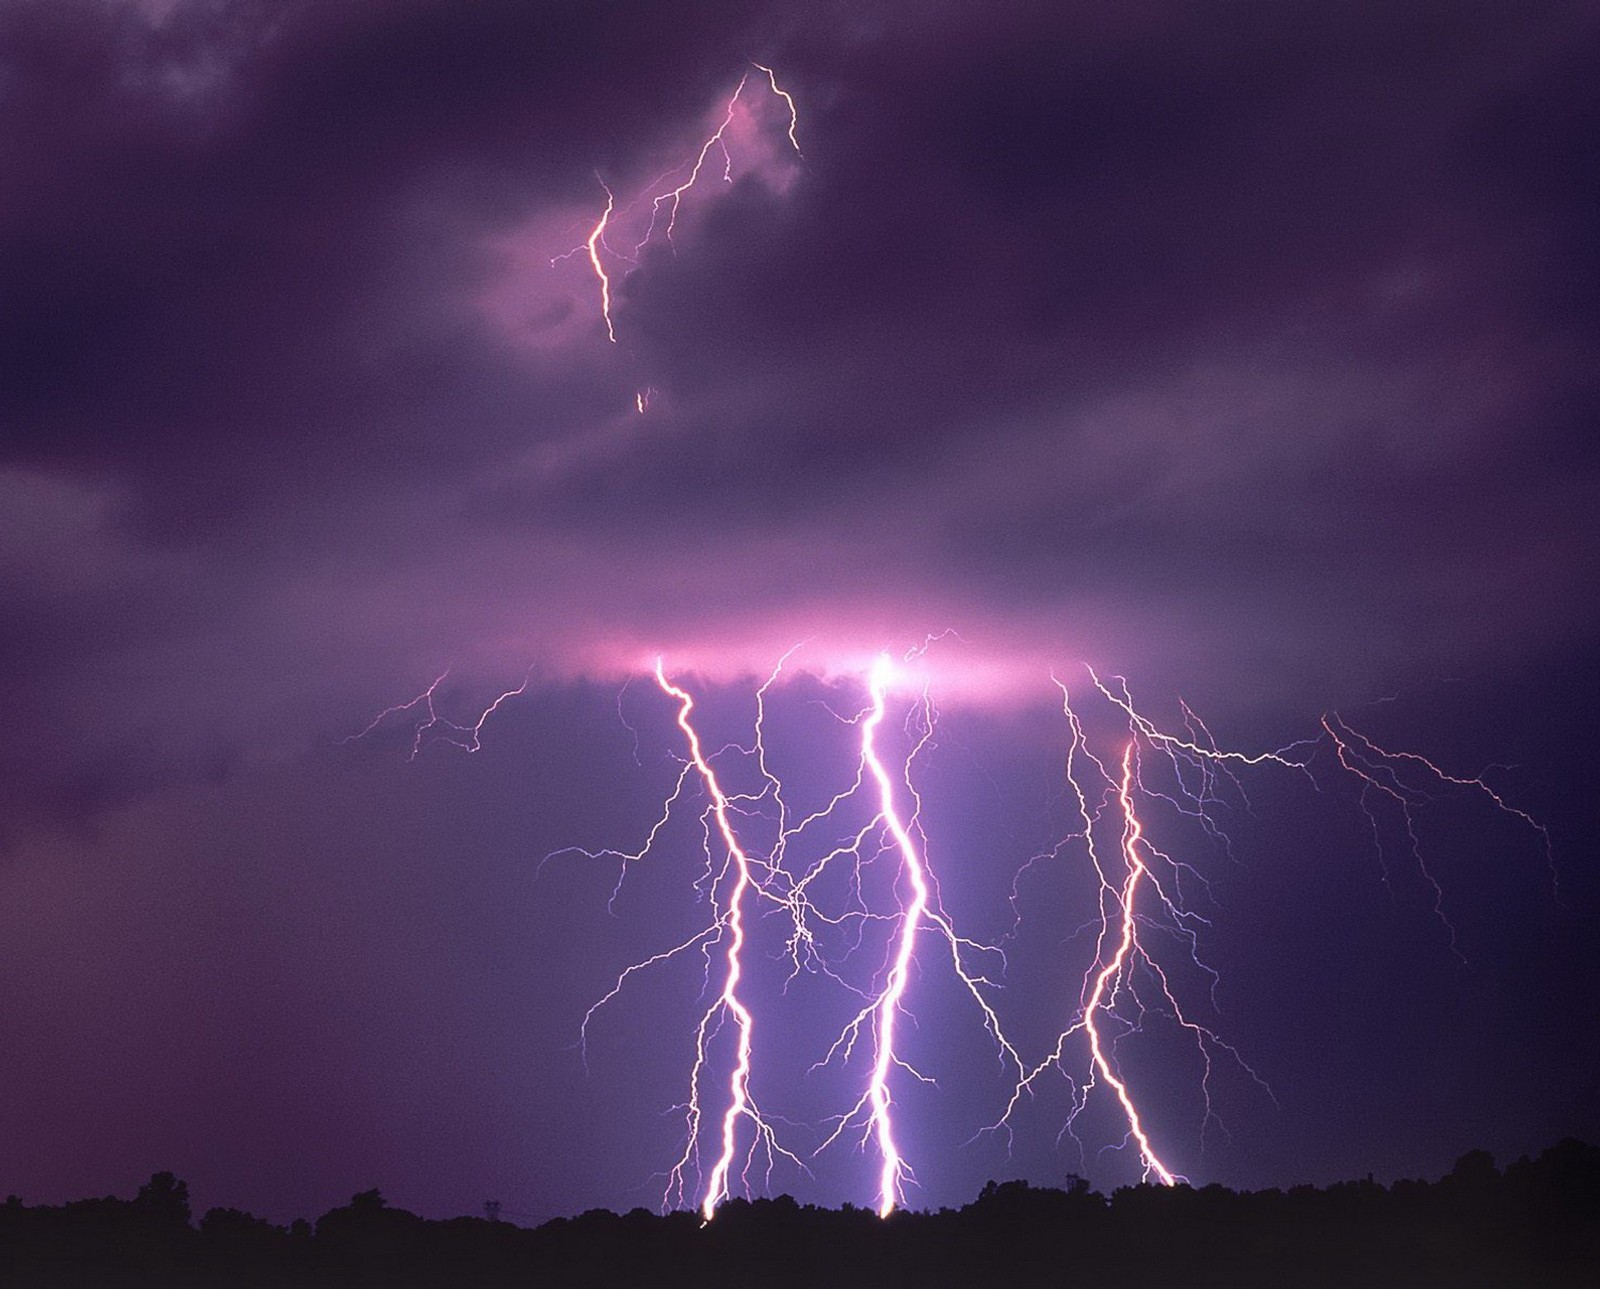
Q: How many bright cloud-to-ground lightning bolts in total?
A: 3